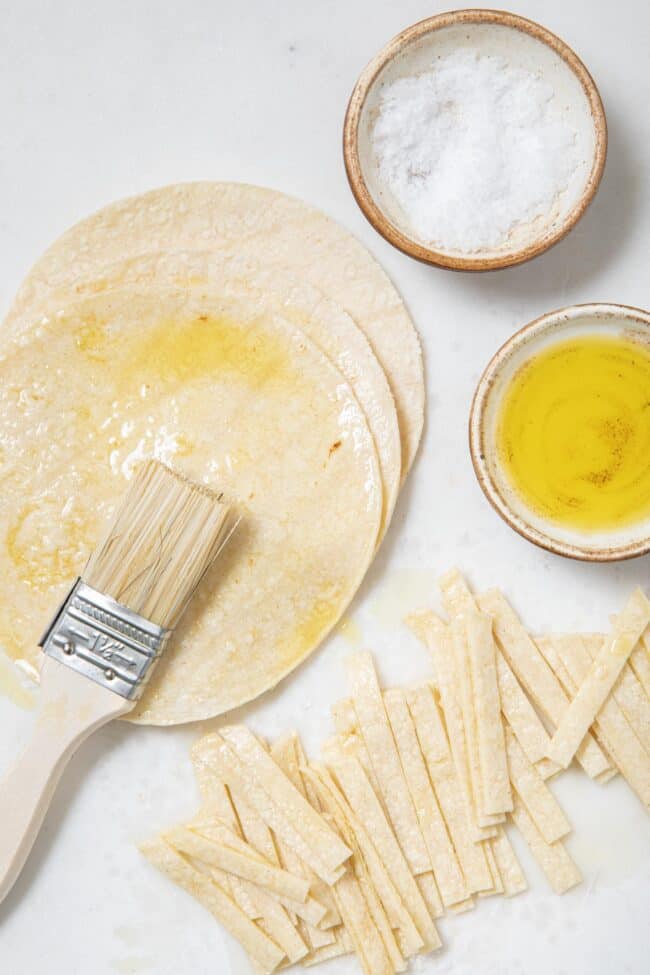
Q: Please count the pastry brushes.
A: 1